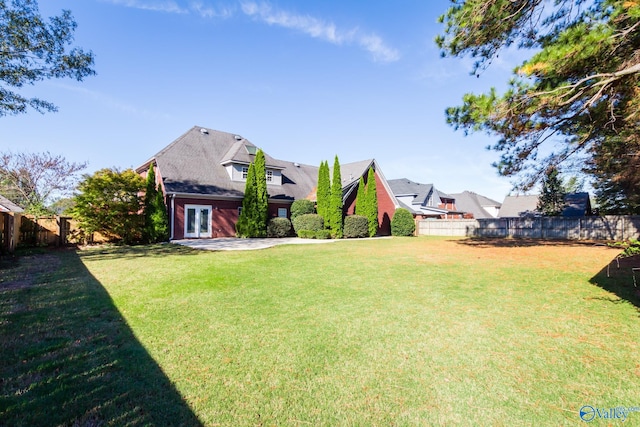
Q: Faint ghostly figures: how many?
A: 0